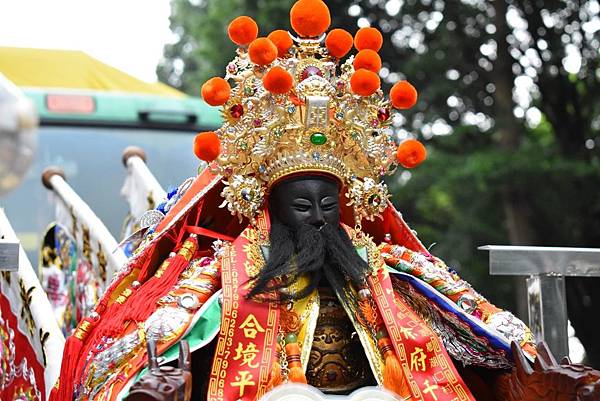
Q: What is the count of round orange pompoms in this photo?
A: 13